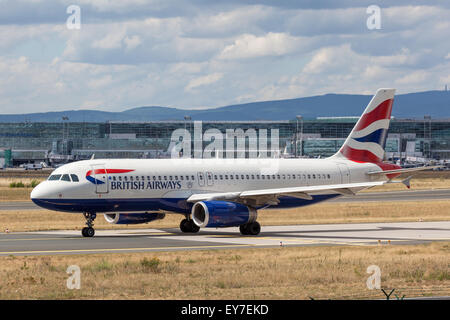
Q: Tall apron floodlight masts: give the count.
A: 4